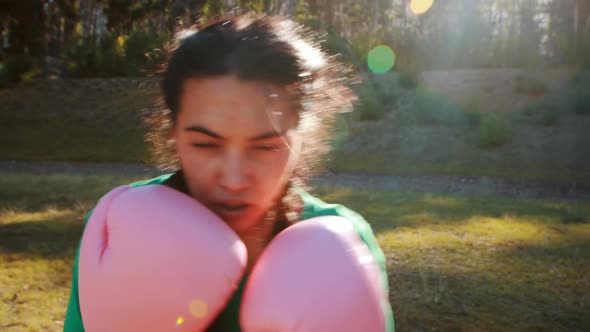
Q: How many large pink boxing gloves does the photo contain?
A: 2